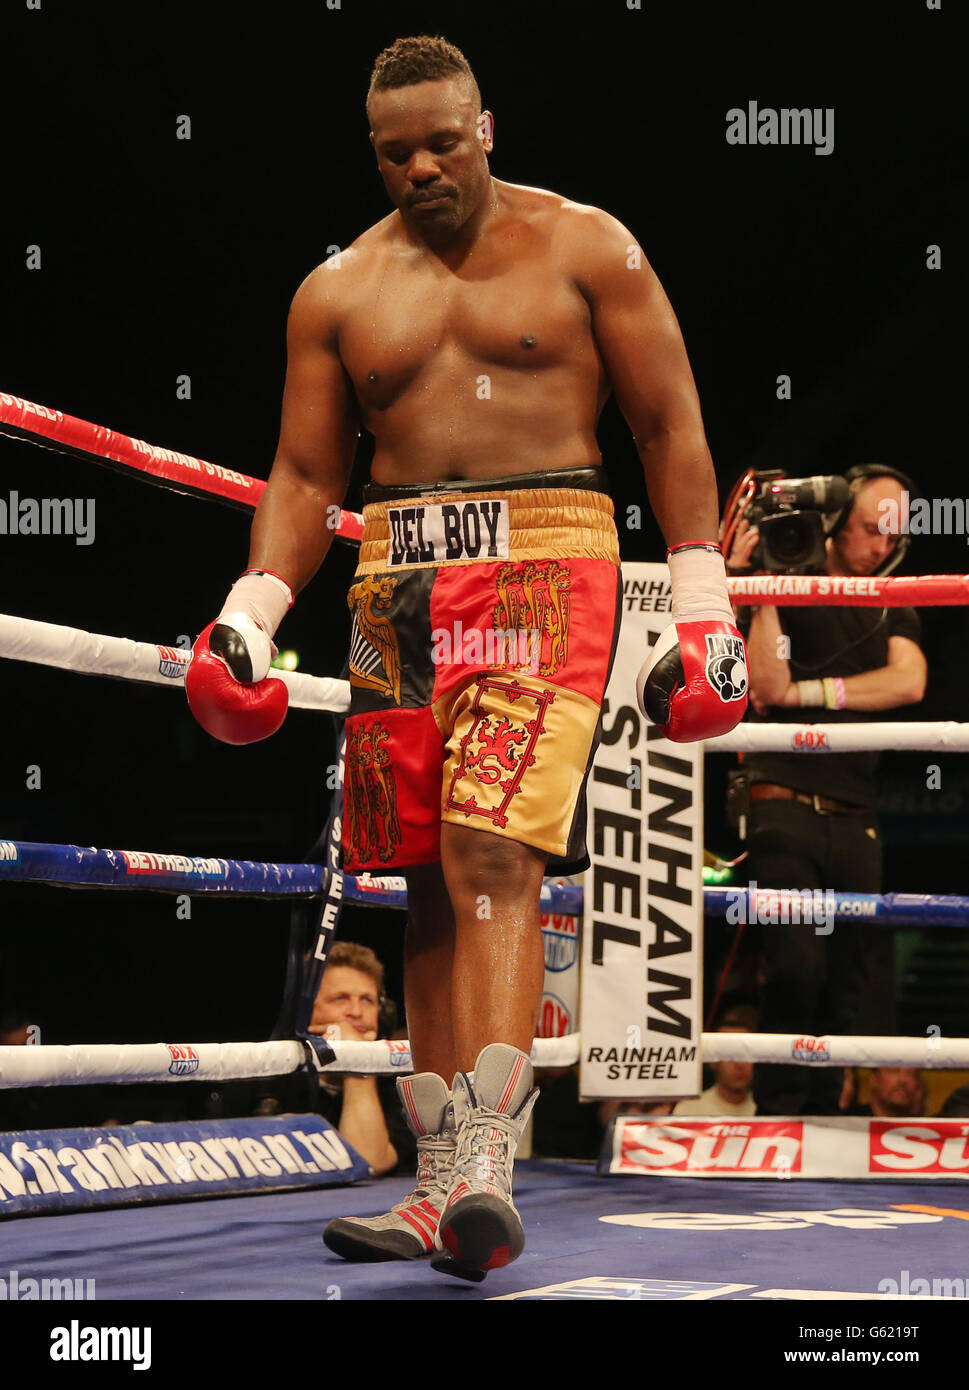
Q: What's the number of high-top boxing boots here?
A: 2